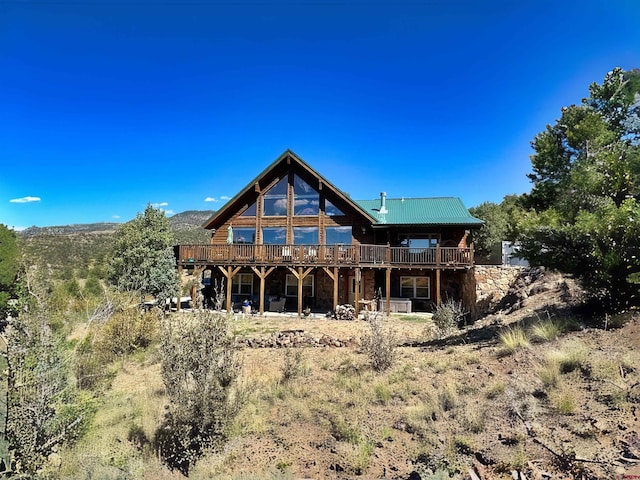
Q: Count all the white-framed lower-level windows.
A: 3